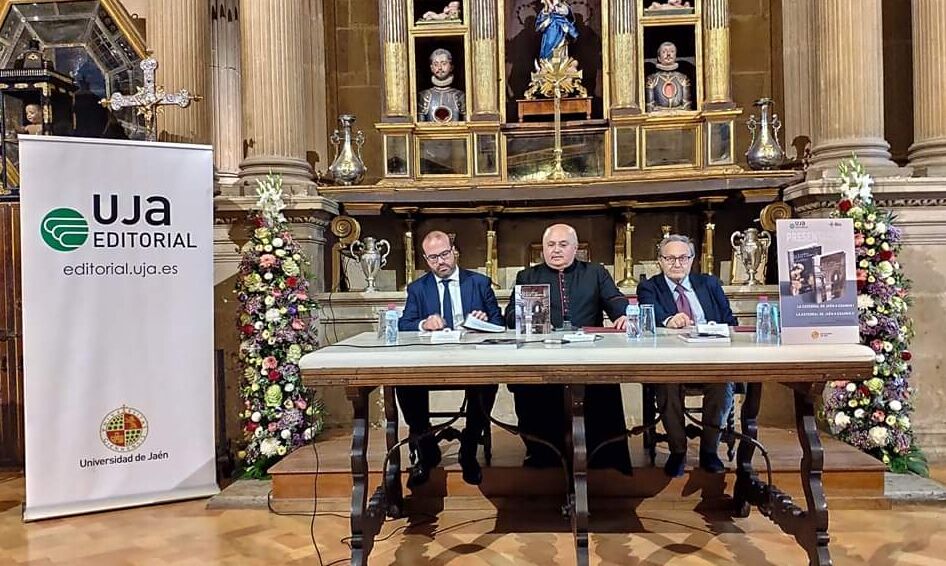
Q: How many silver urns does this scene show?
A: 4